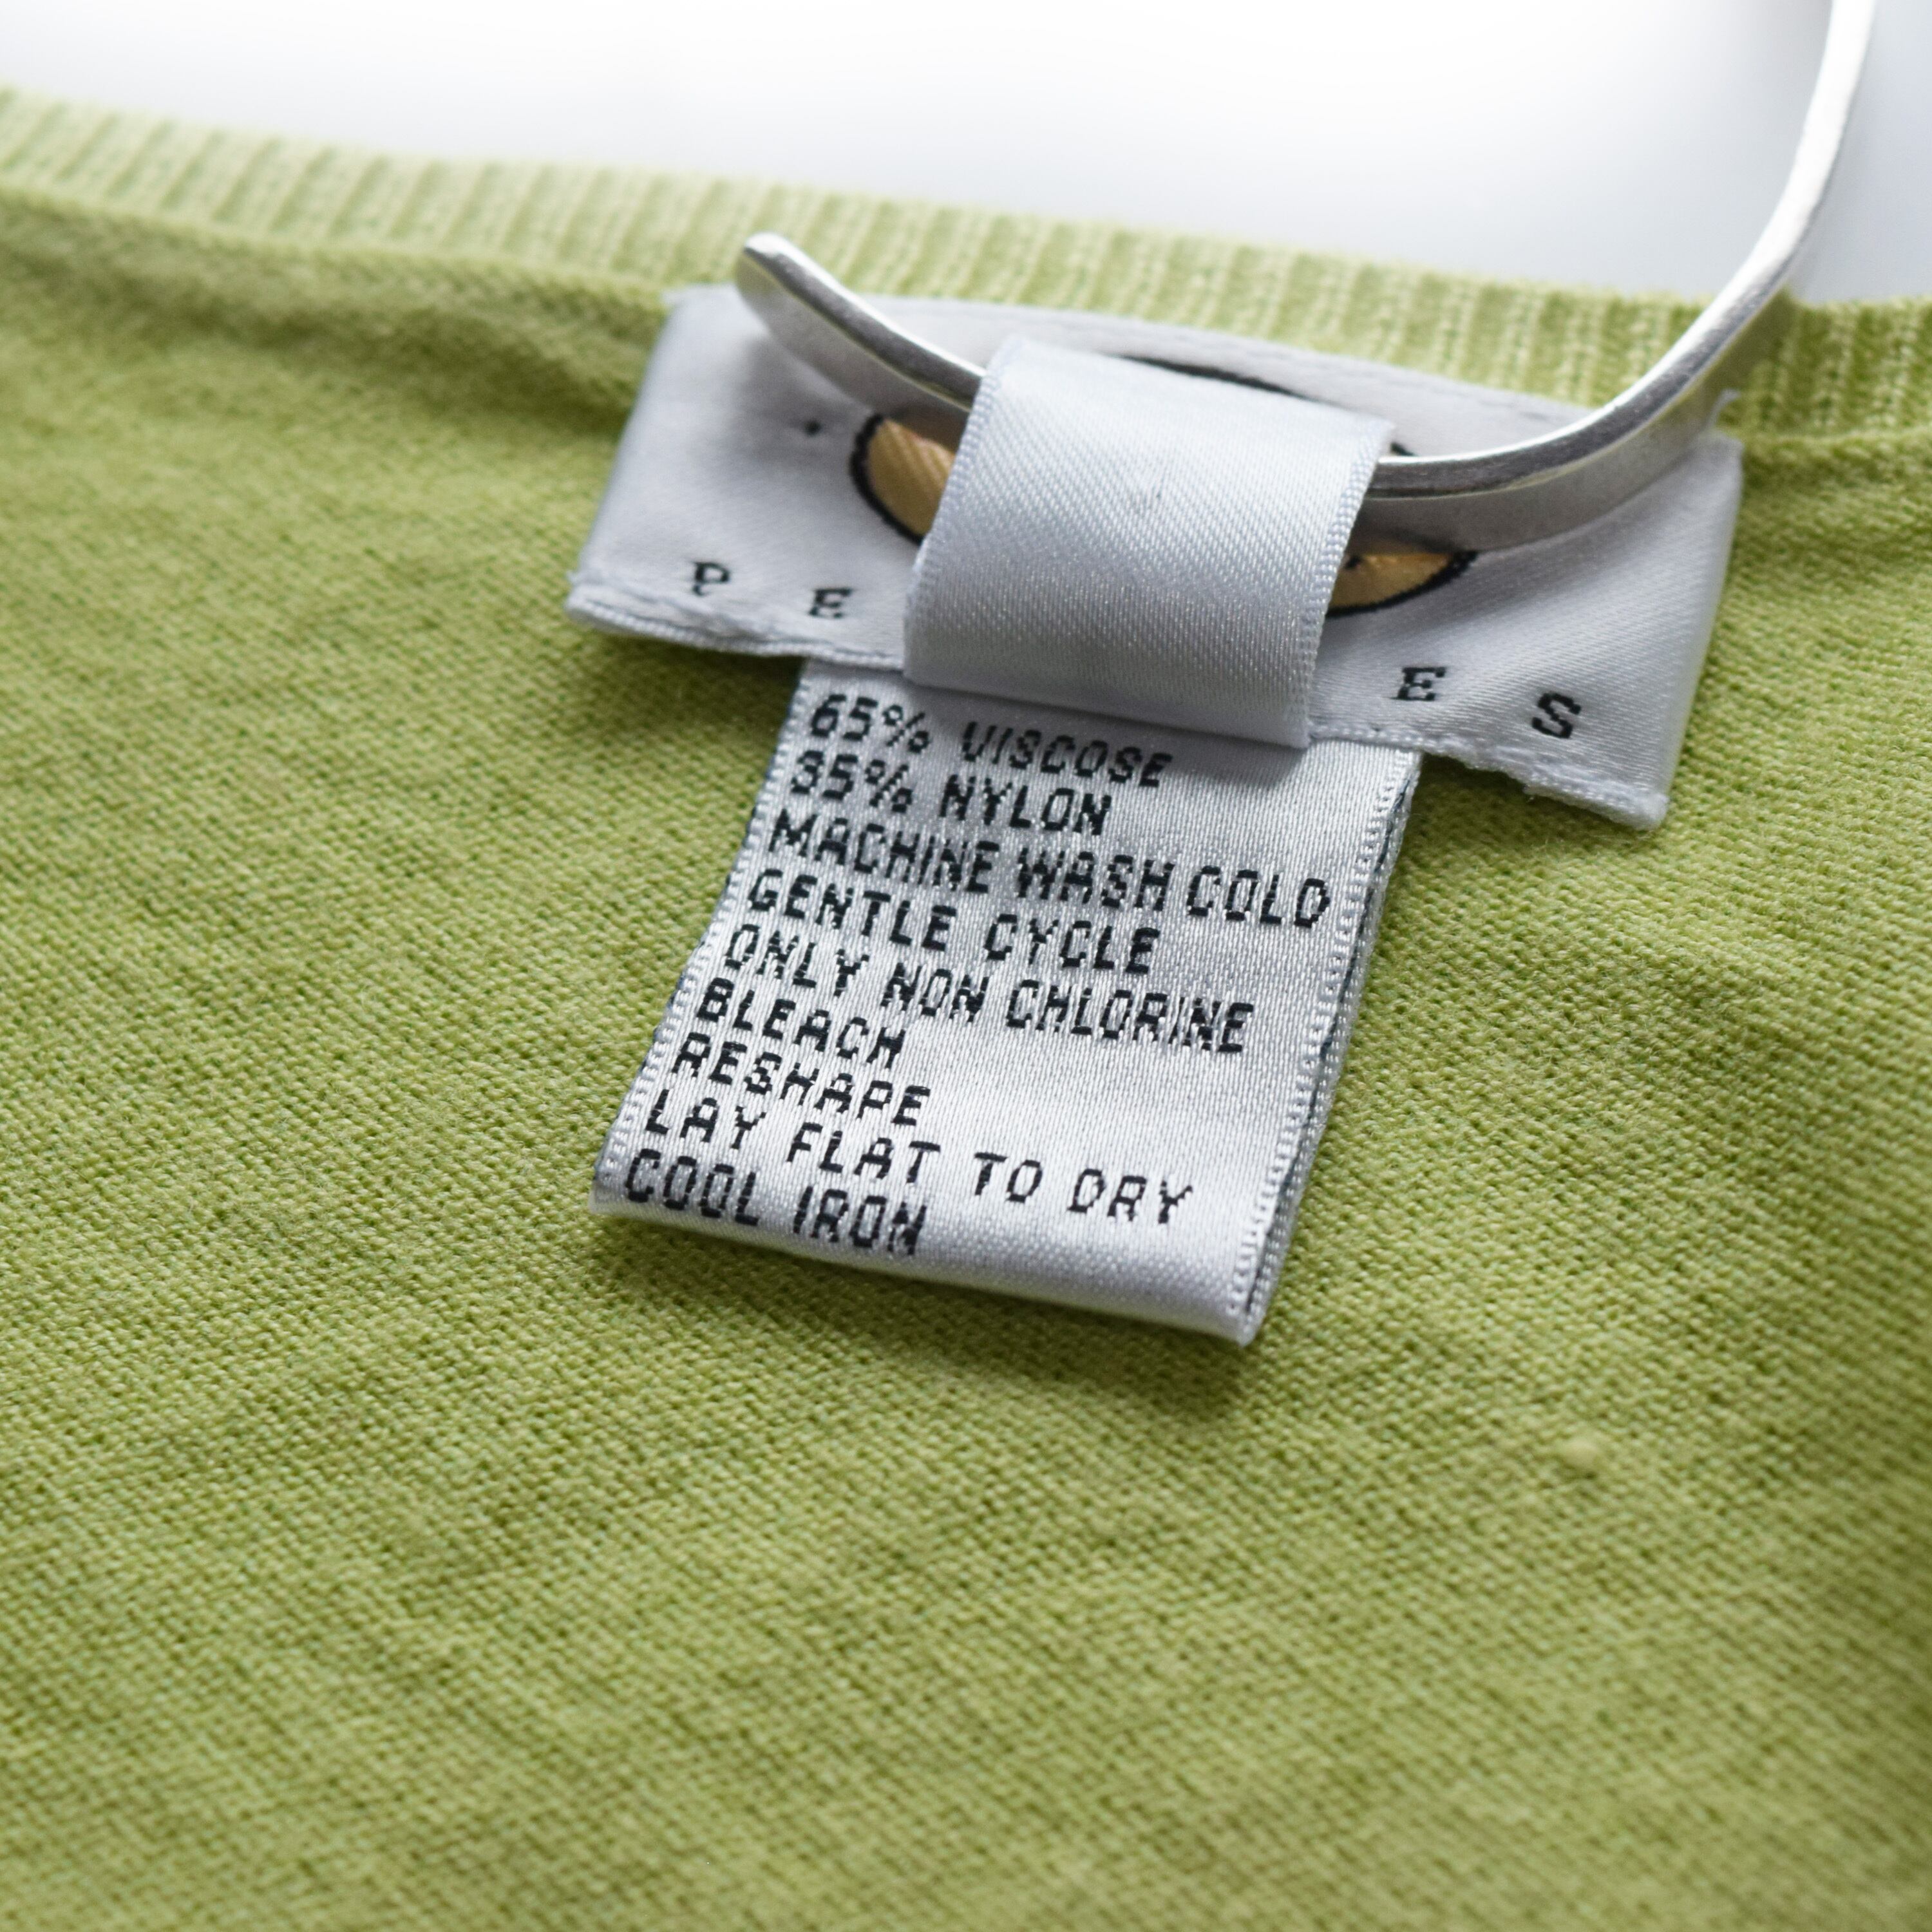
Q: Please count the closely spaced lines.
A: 9